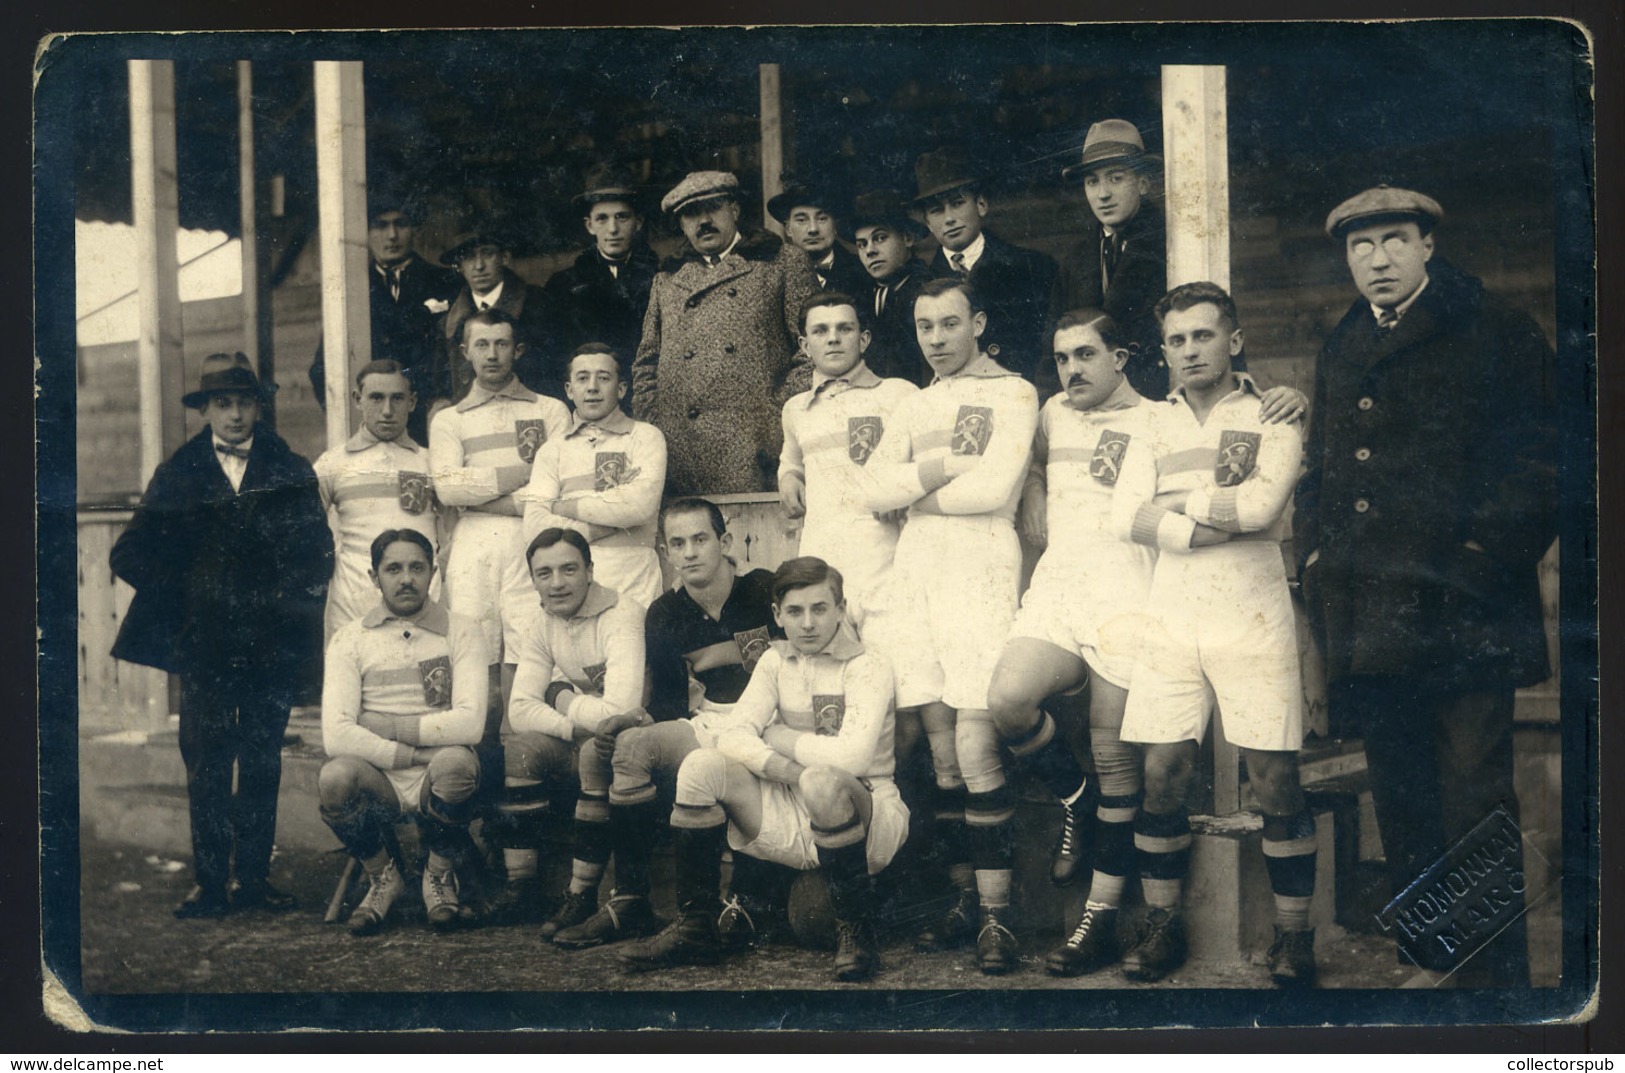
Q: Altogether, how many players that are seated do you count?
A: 4